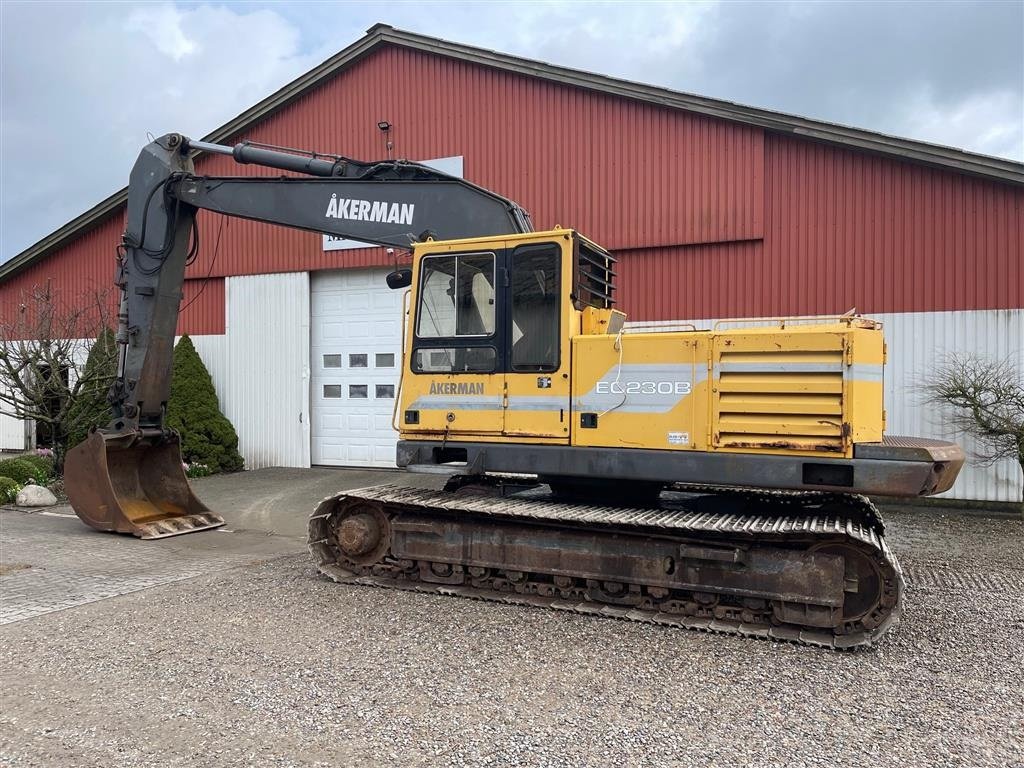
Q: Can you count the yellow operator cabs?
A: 1